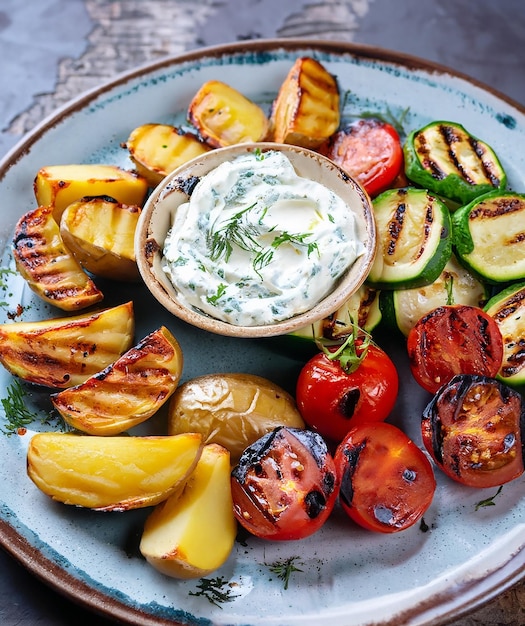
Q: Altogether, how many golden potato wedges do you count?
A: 10